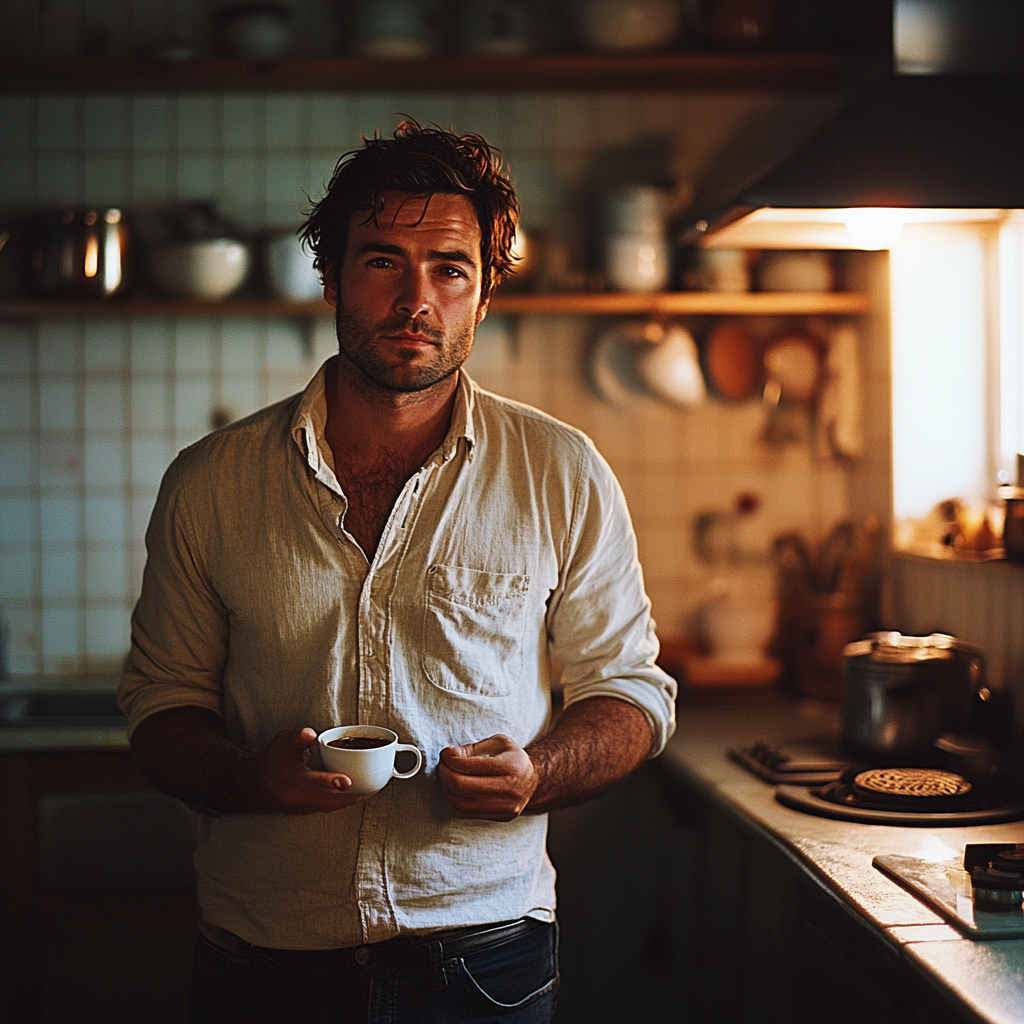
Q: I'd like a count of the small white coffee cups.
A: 1